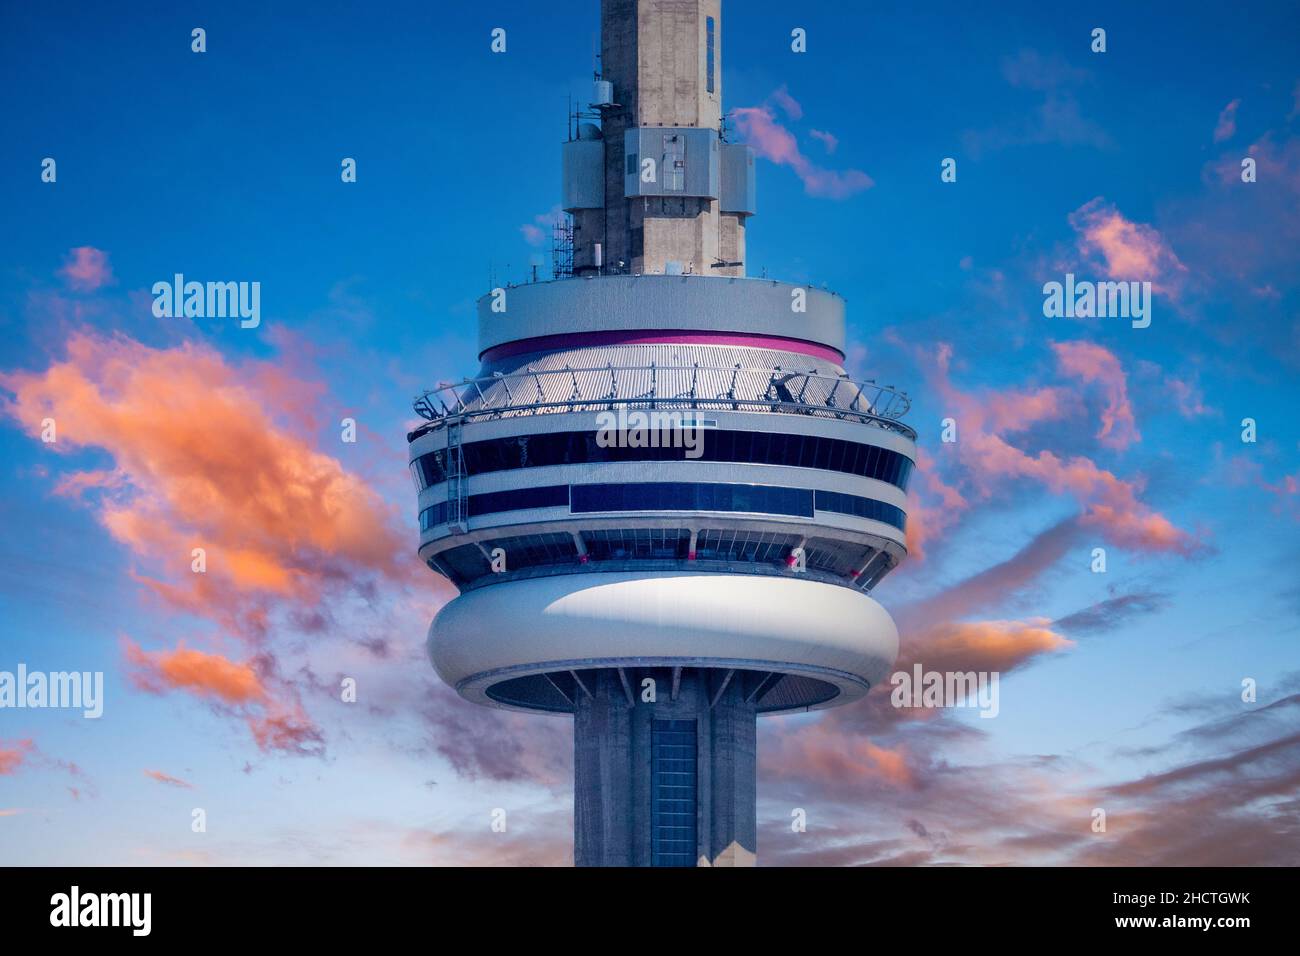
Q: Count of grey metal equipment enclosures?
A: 3